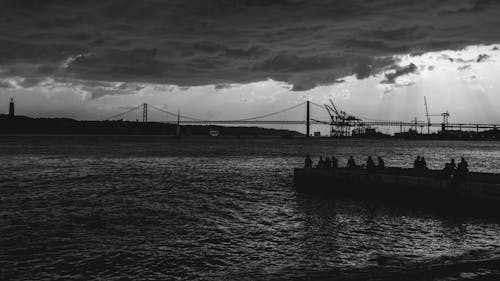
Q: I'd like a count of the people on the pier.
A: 11